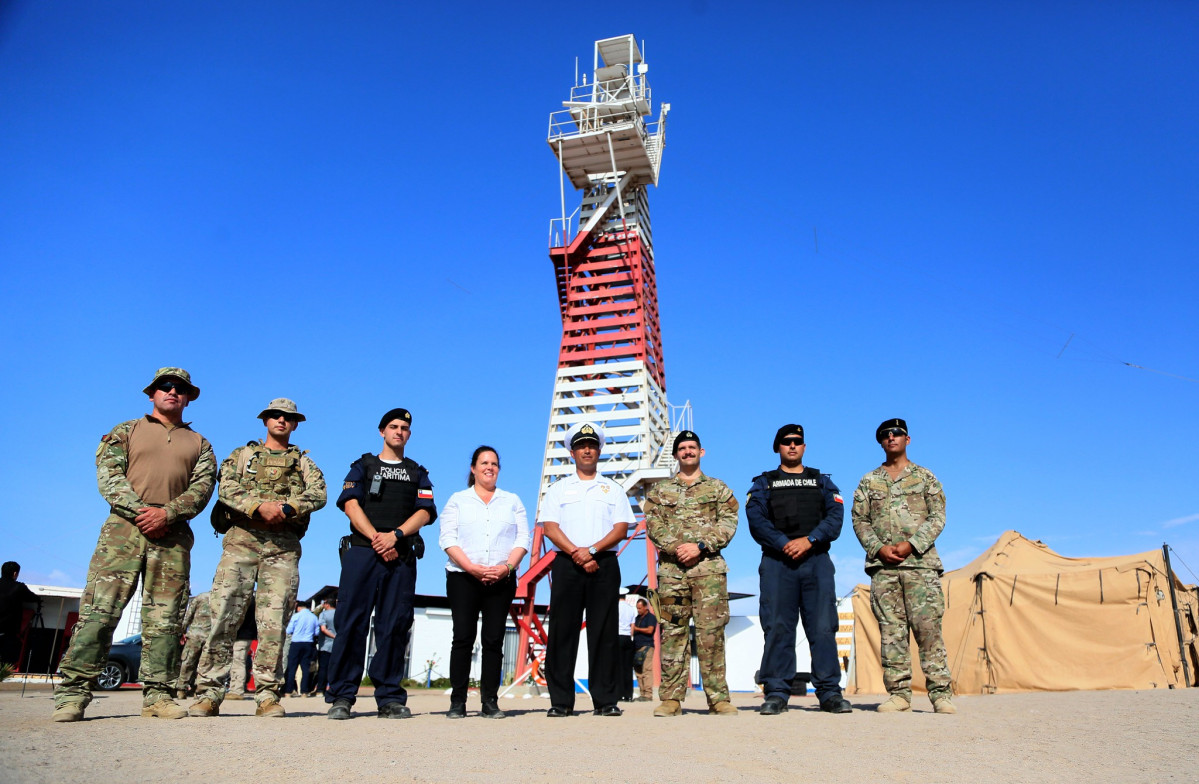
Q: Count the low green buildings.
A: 0